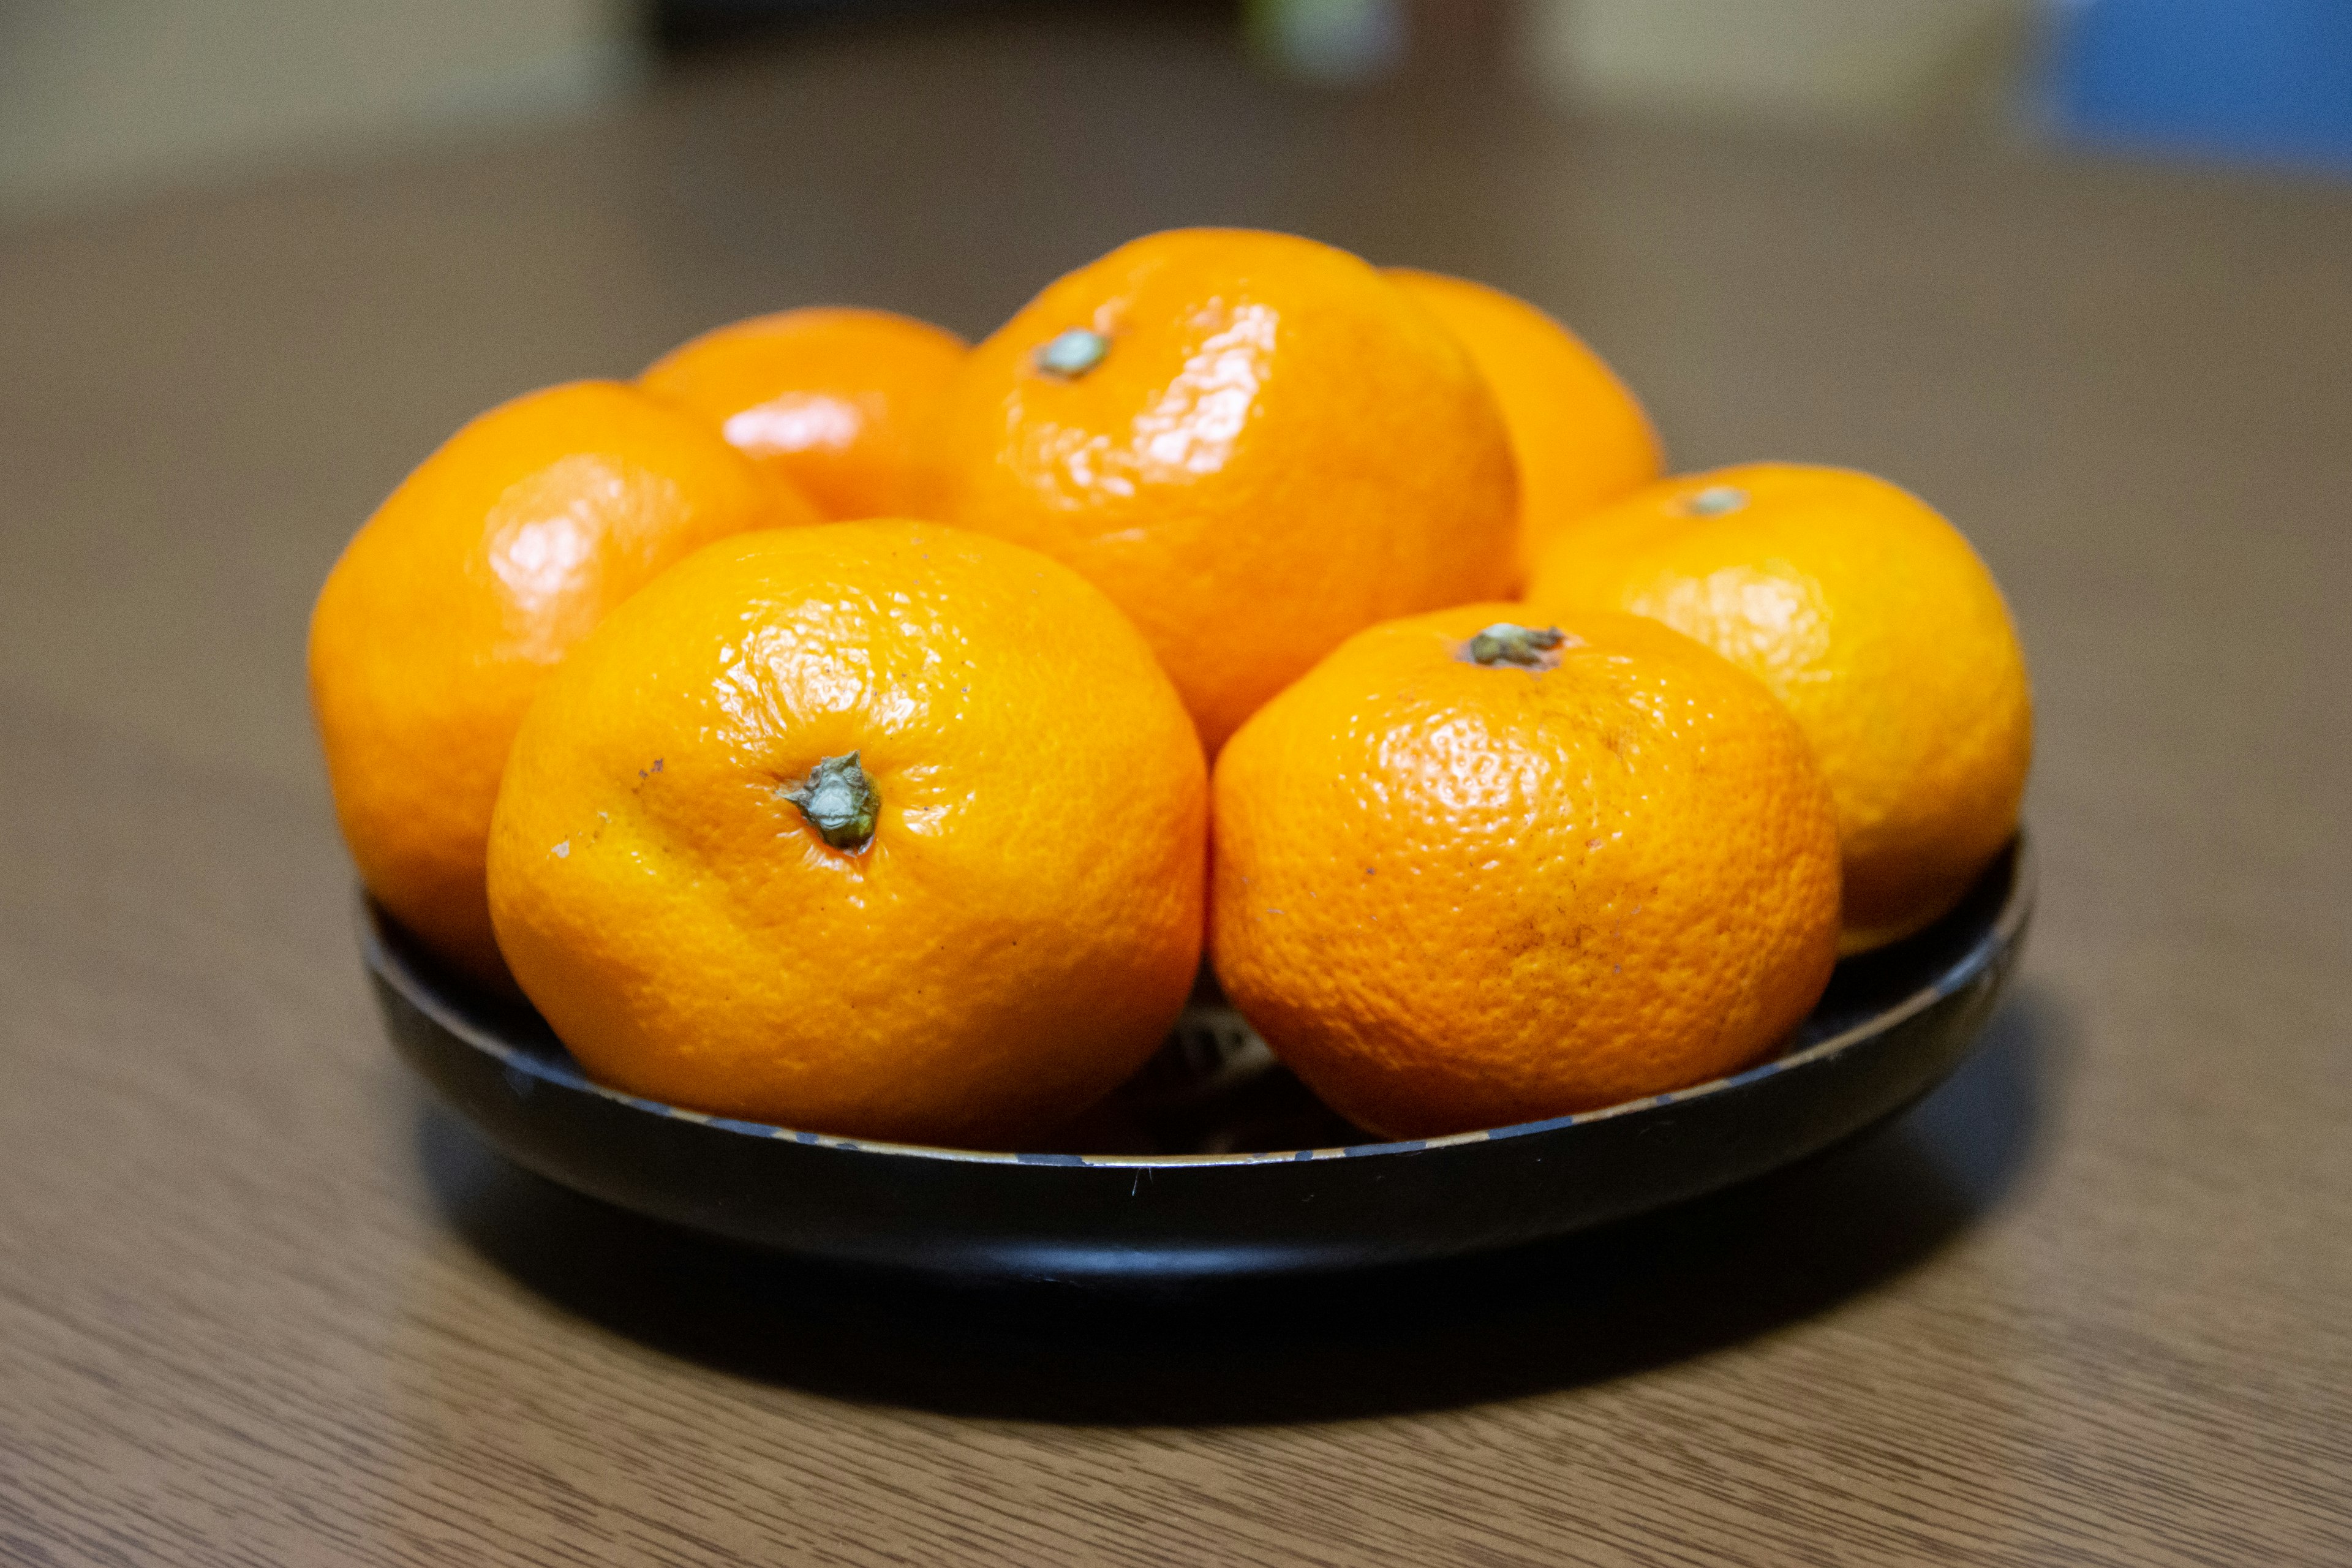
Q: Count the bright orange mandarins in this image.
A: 7